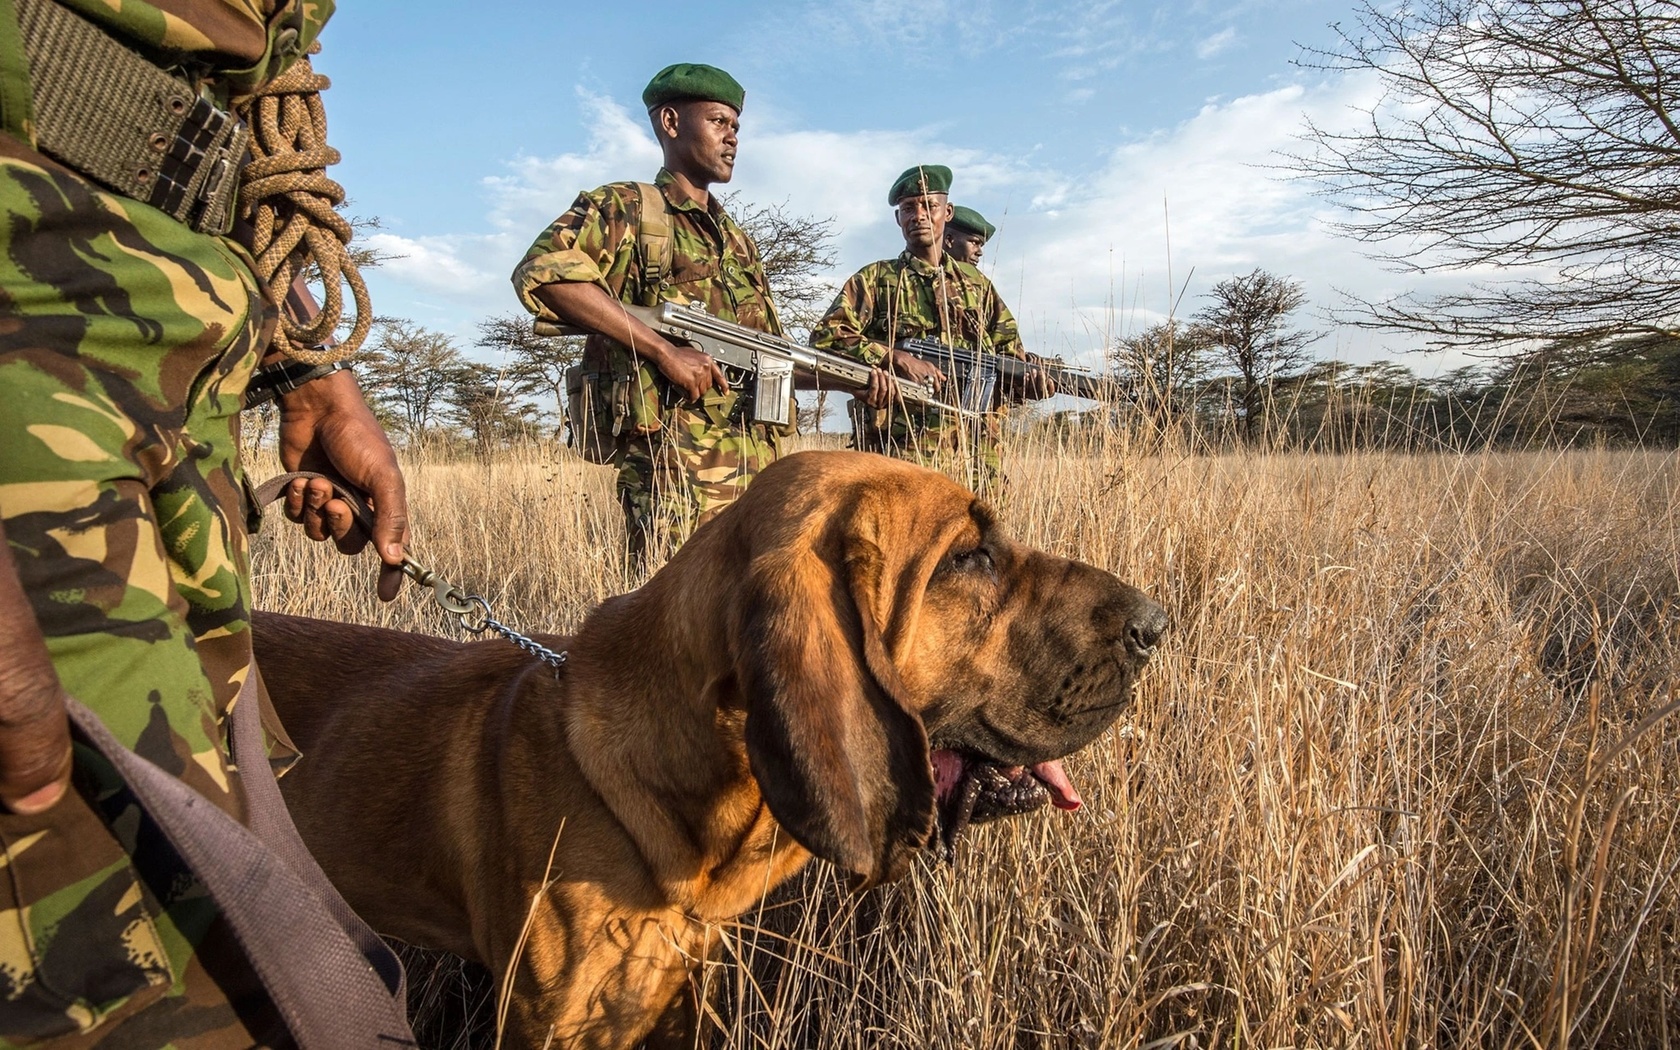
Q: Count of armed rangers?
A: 3